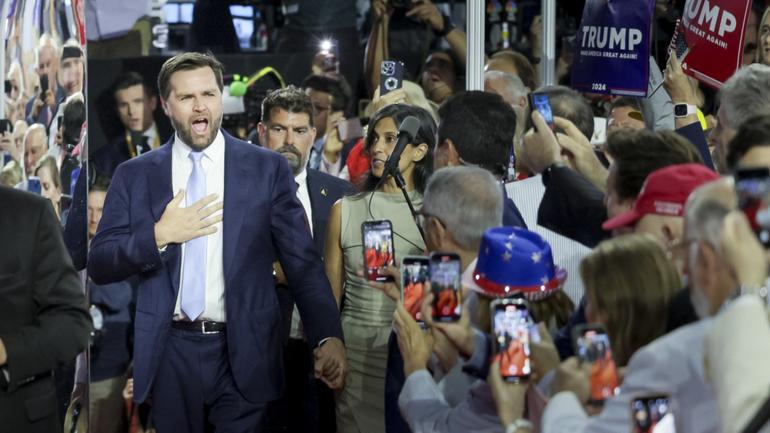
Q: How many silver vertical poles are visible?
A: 2